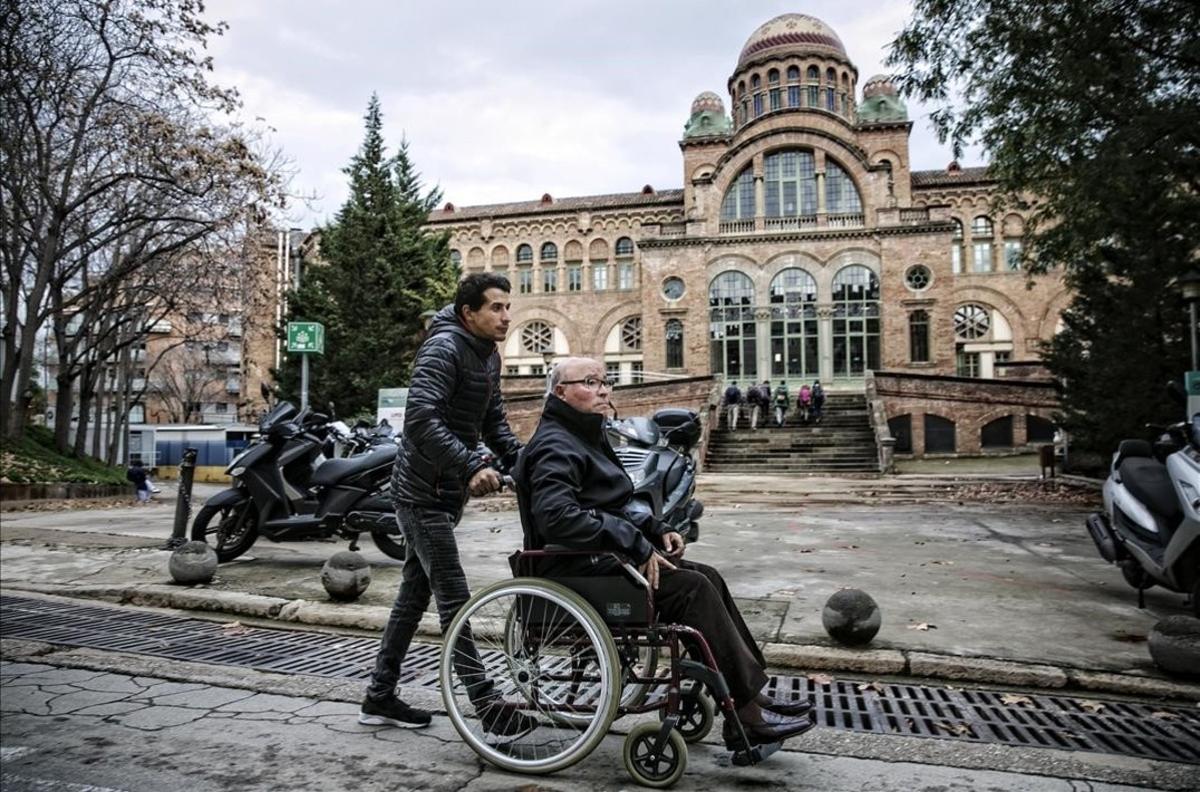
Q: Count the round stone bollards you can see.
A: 4